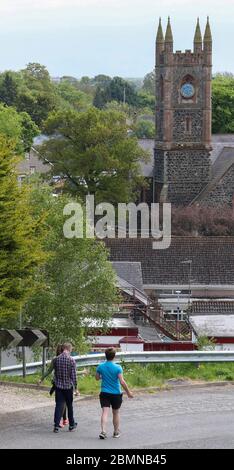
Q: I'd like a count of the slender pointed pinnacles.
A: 4